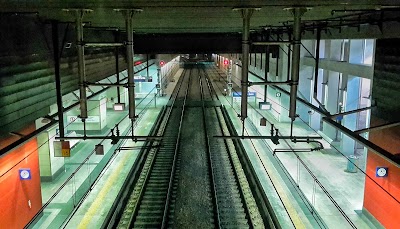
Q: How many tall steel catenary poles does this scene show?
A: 4